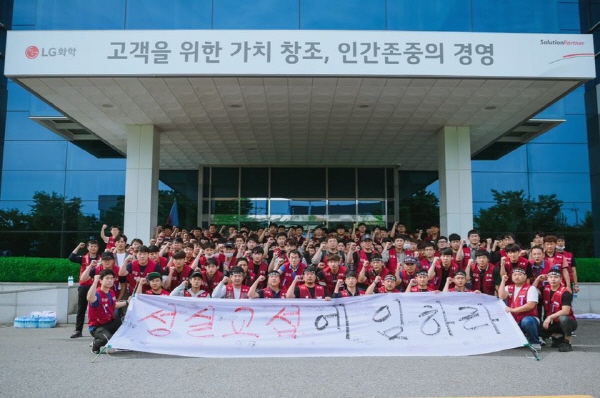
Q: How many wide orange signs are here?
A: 0